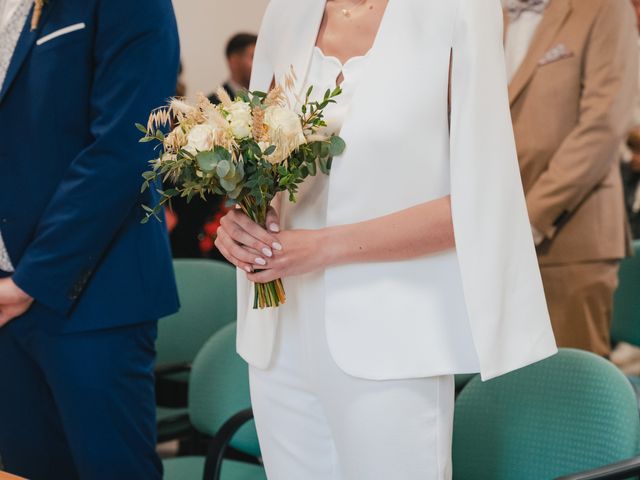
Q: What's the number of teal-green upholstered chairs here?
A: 4